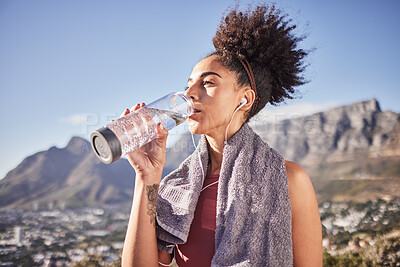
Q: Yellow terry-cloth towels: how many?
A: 0